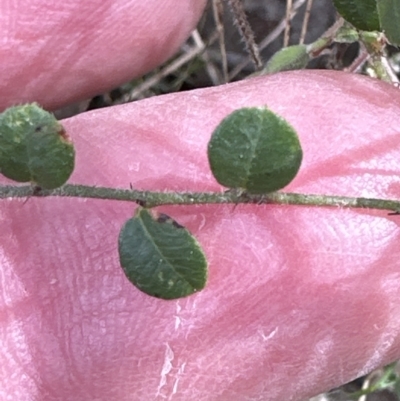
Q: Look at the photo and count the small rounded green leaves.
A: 3